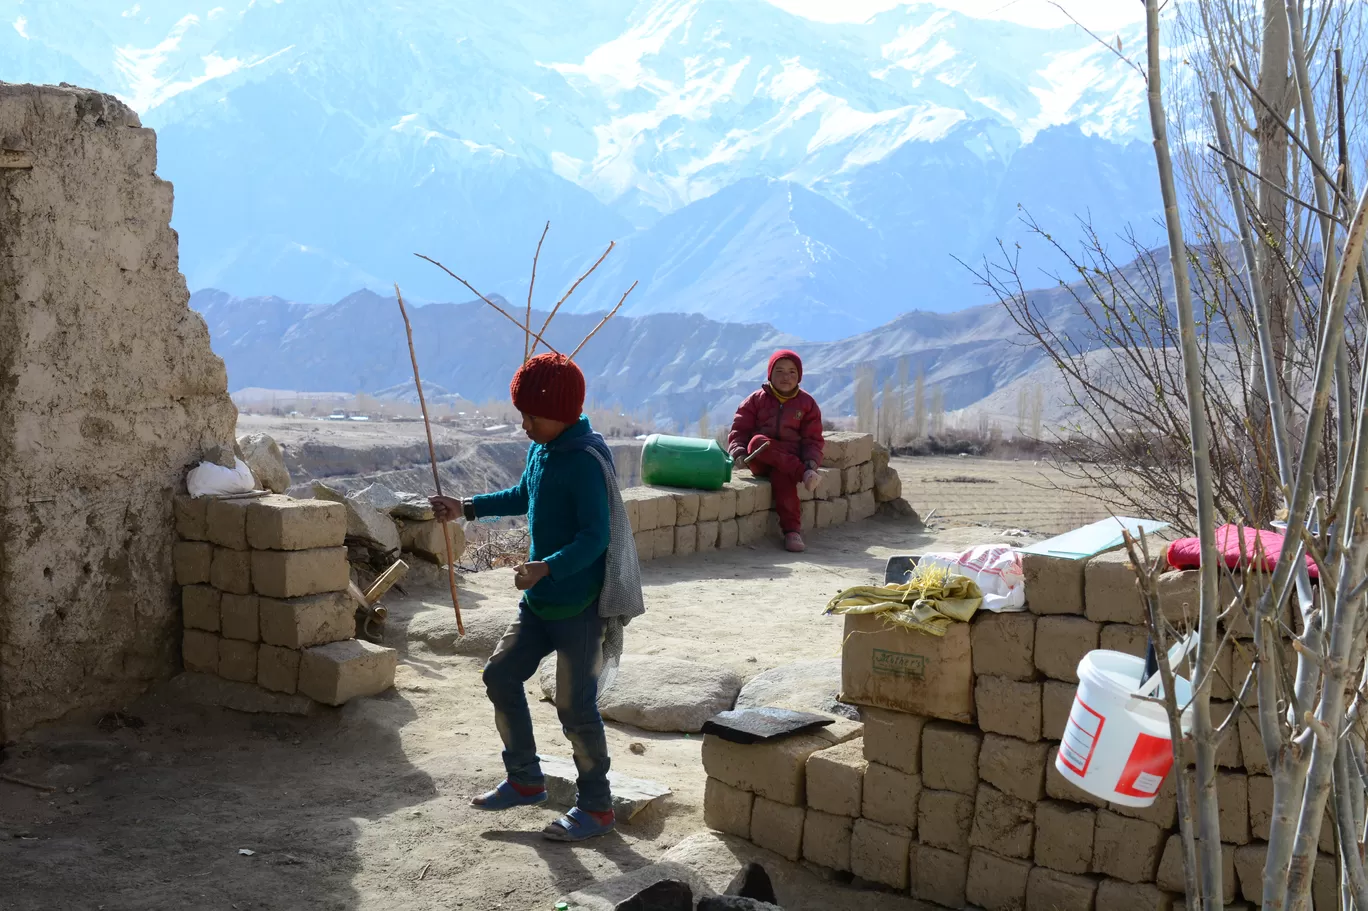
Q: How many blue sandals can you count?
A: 2